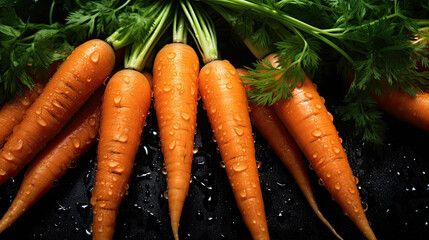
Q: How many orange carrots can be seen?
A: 9